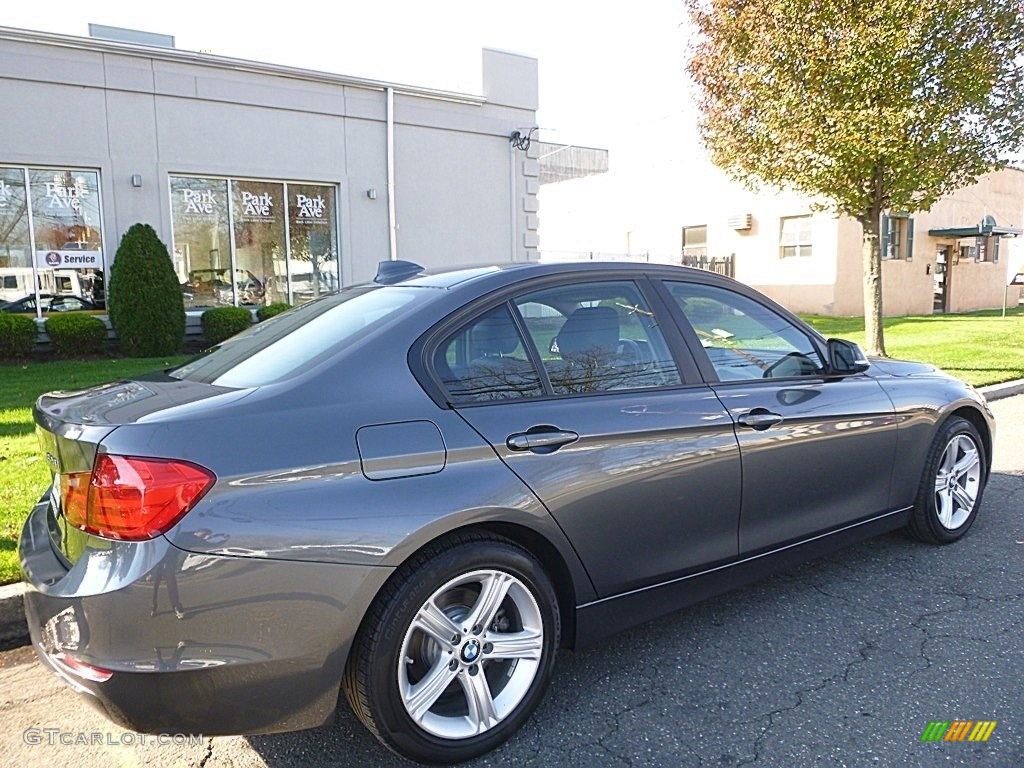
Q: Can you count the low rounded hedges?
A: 4